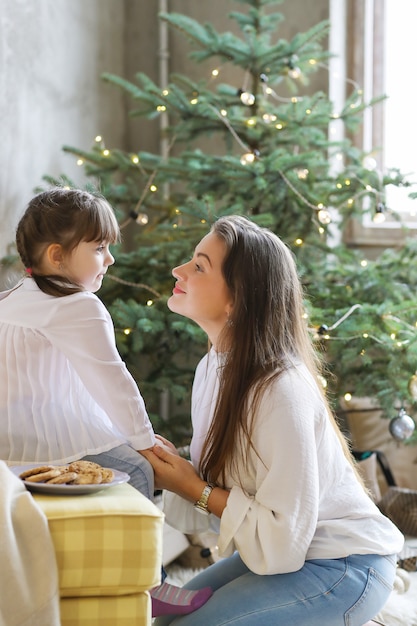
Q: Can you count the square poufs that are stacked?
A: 2